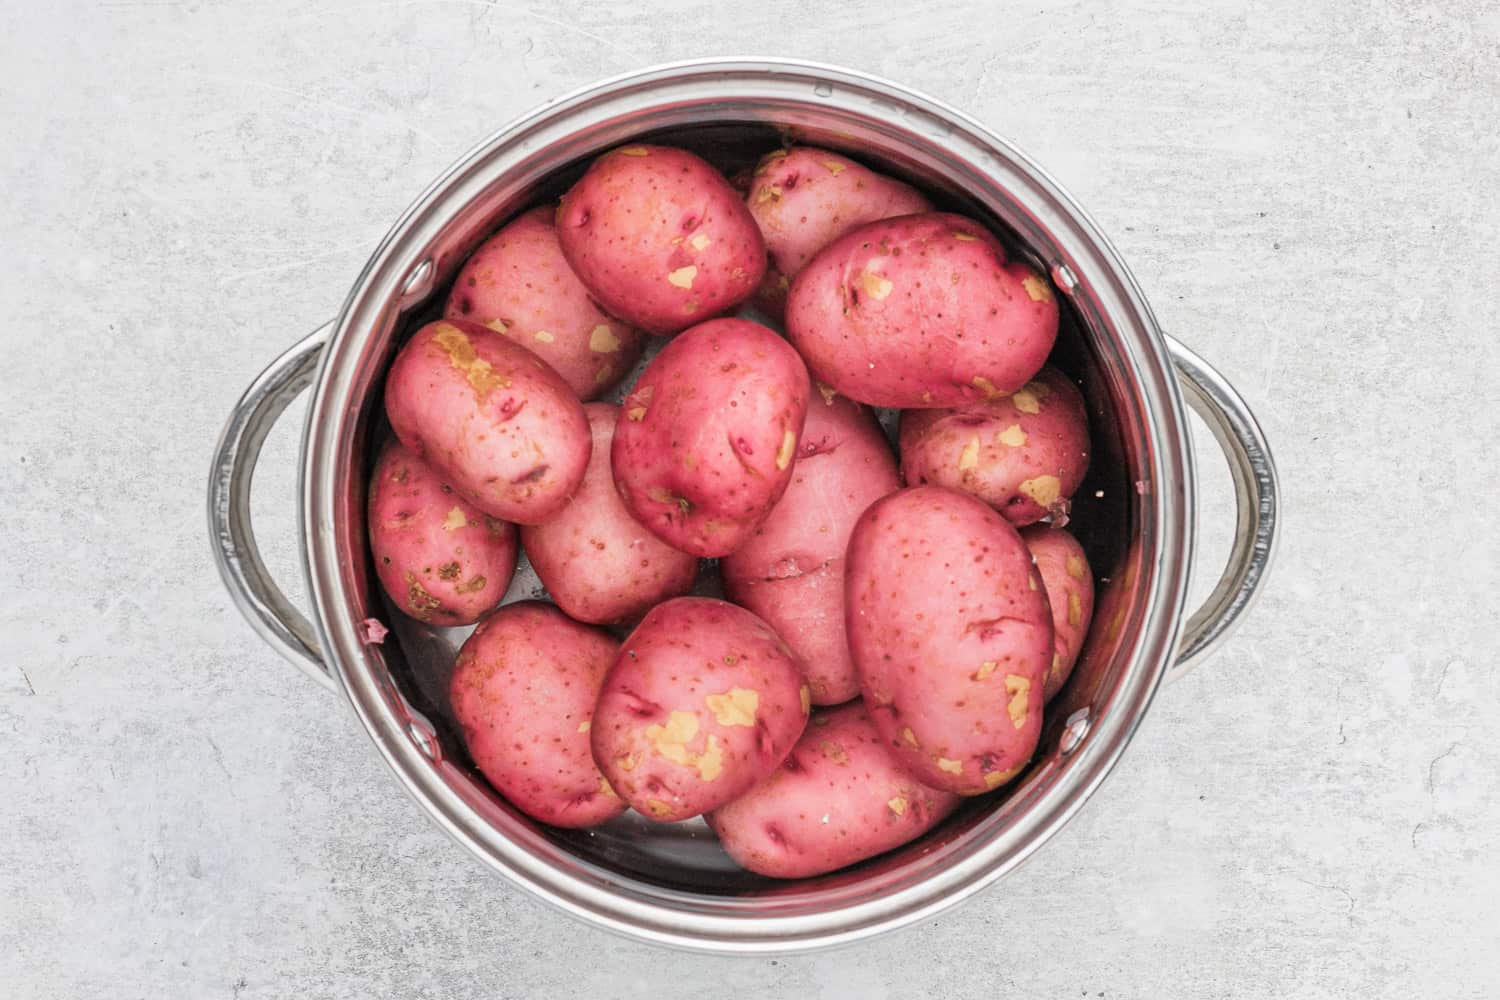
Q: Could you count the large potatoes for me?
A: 15